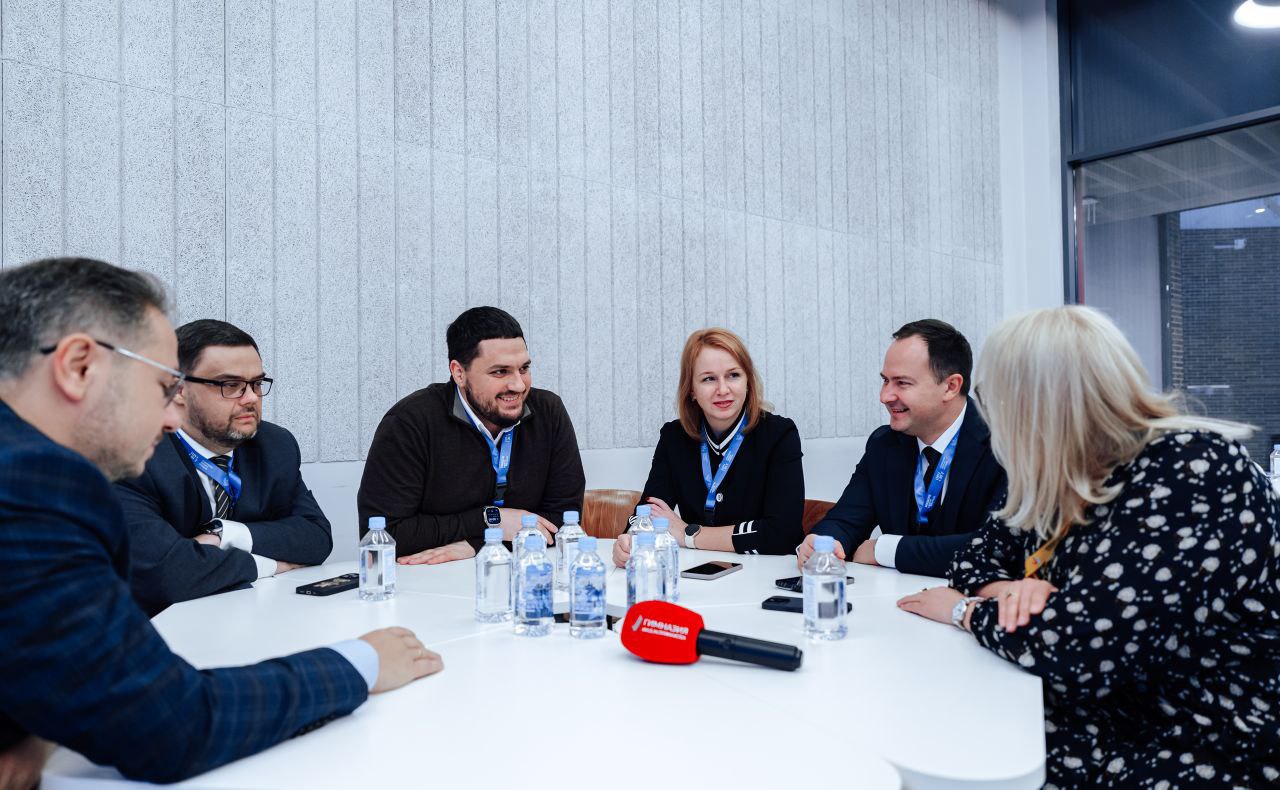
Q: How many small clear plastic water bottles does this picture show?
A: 11